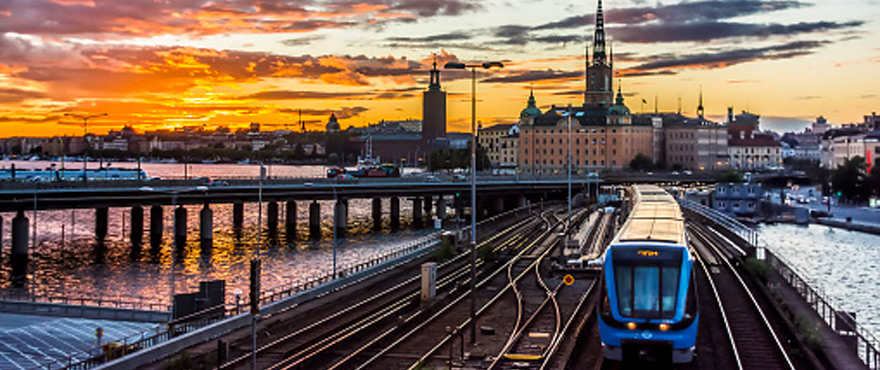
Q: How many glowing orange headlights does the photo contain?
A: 2